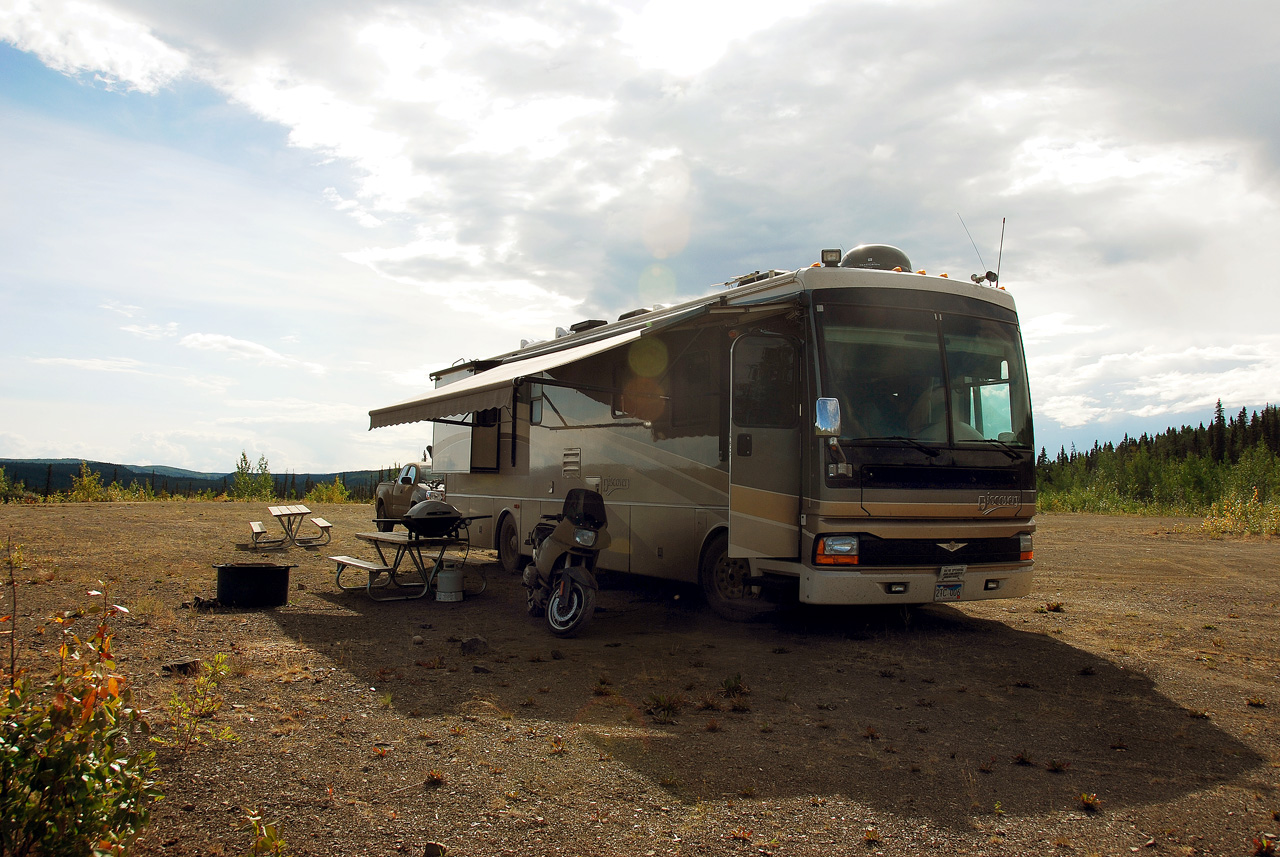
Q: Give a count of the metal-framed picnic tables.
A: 2